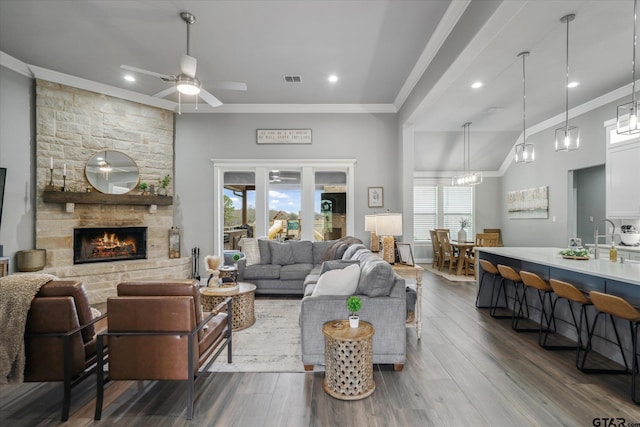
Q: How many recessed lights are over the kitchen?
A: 2